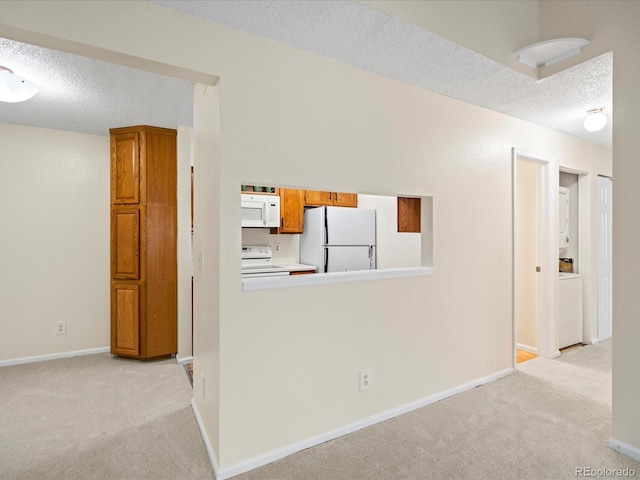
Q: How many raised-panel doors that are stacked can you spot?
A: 3